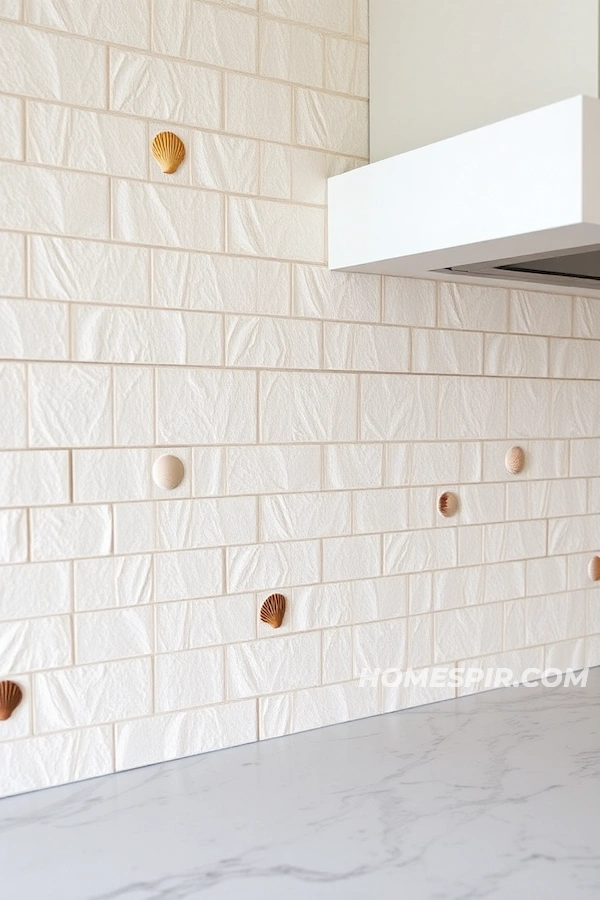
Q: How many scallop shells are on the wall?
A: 3